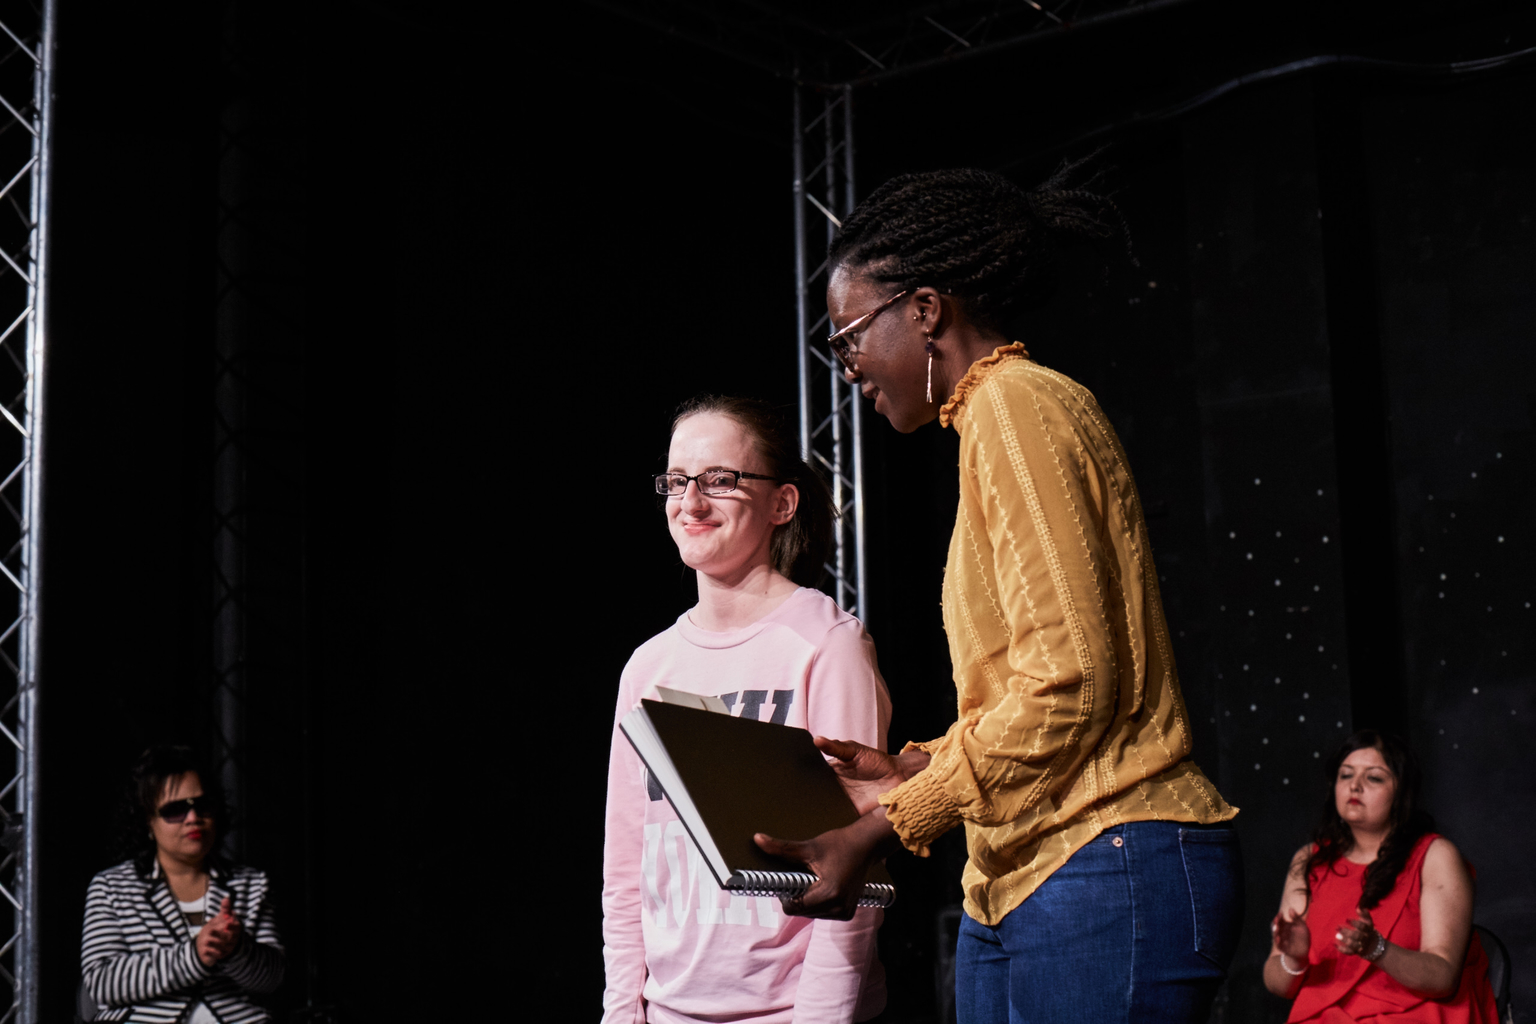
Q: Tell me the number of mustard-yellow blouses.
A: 1